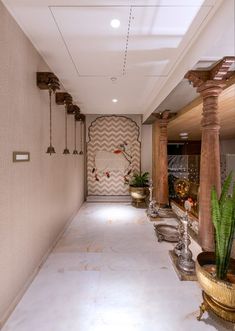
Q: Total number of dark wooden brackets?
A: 4